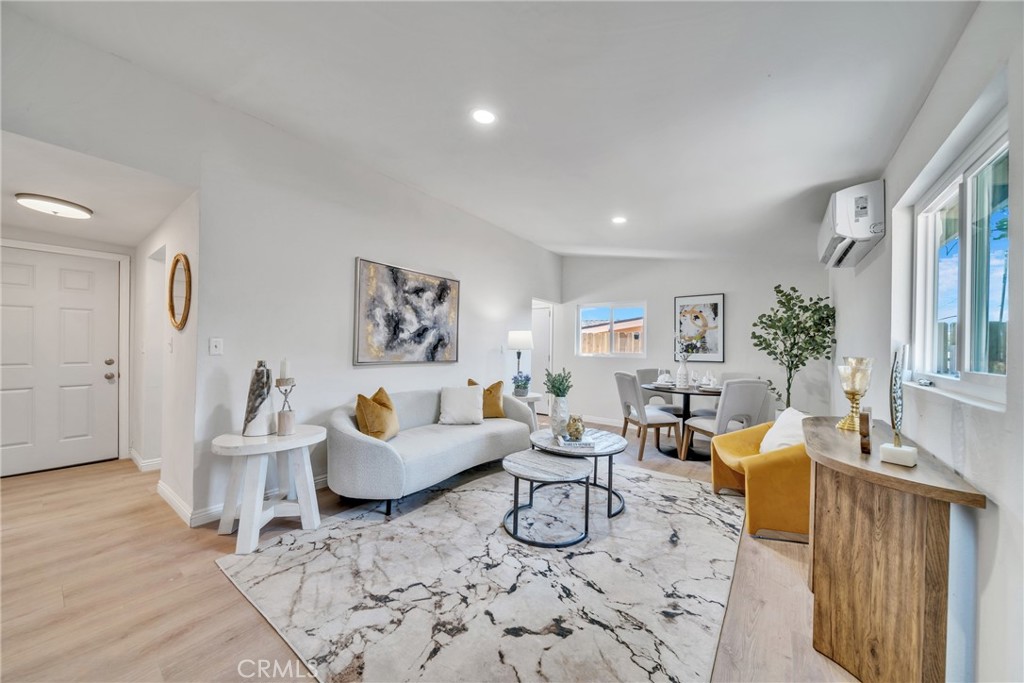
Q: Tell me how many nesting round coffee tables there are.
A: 2